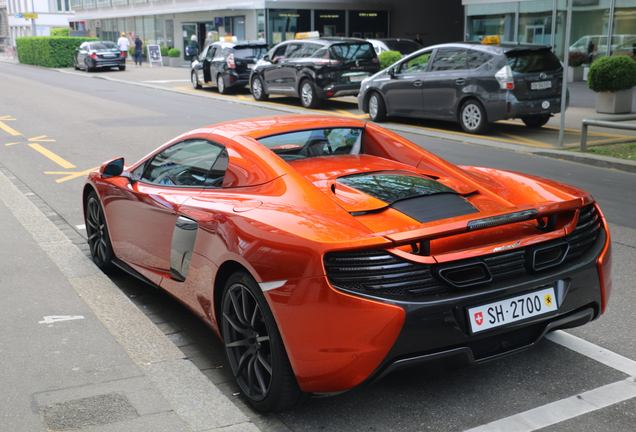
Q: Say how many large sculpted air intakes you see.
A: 1